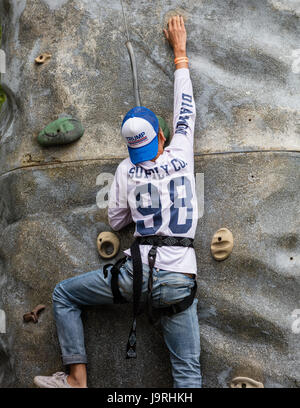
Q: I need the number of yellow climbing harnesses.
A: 0